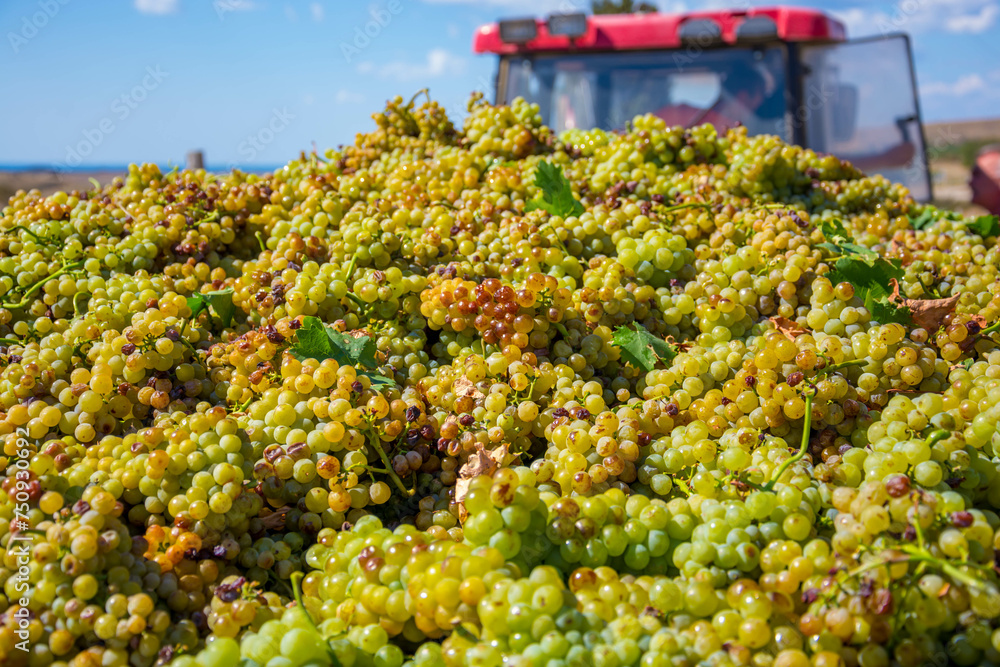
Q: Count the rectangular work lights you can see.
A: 2